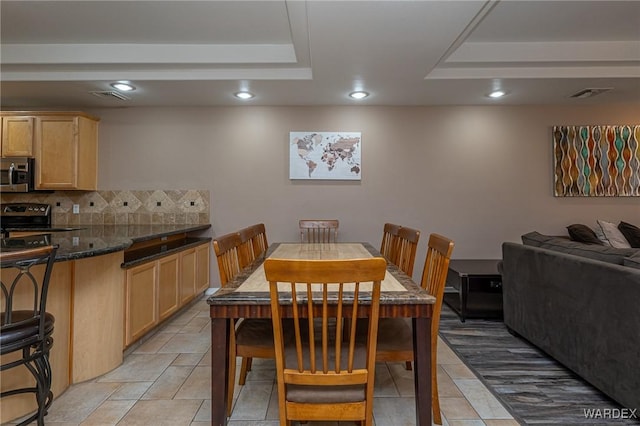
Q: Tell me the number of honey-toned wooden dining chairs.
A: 8